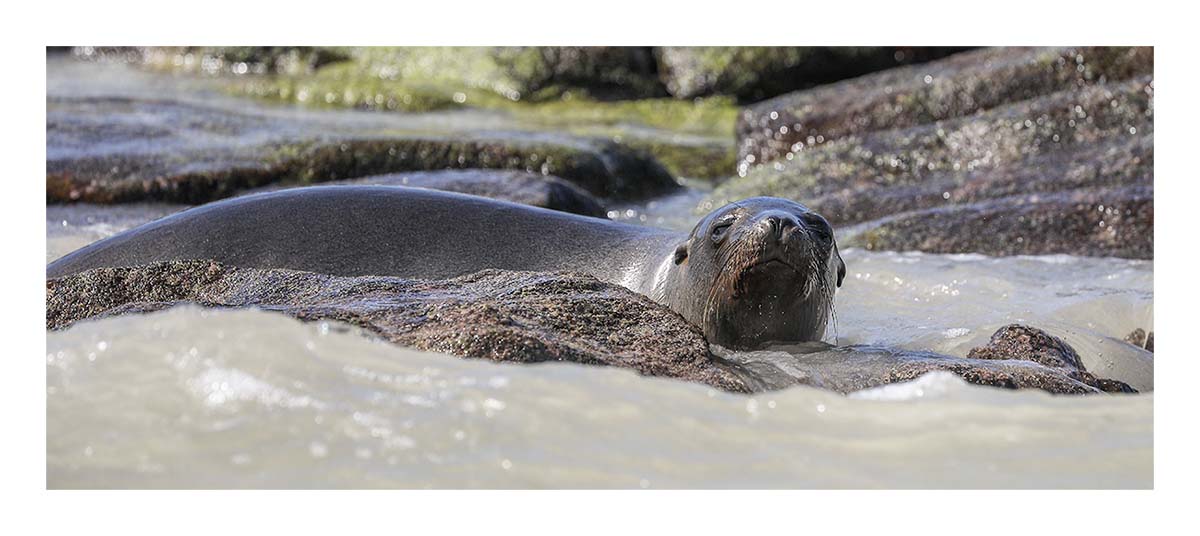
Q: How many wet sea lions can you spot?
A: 1